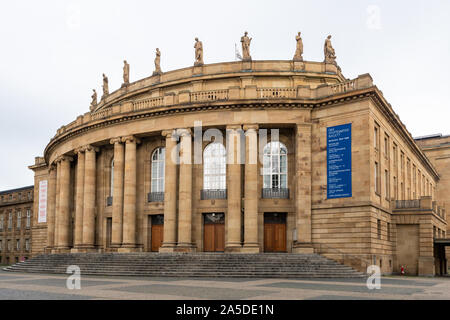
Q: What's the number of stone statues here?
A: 8